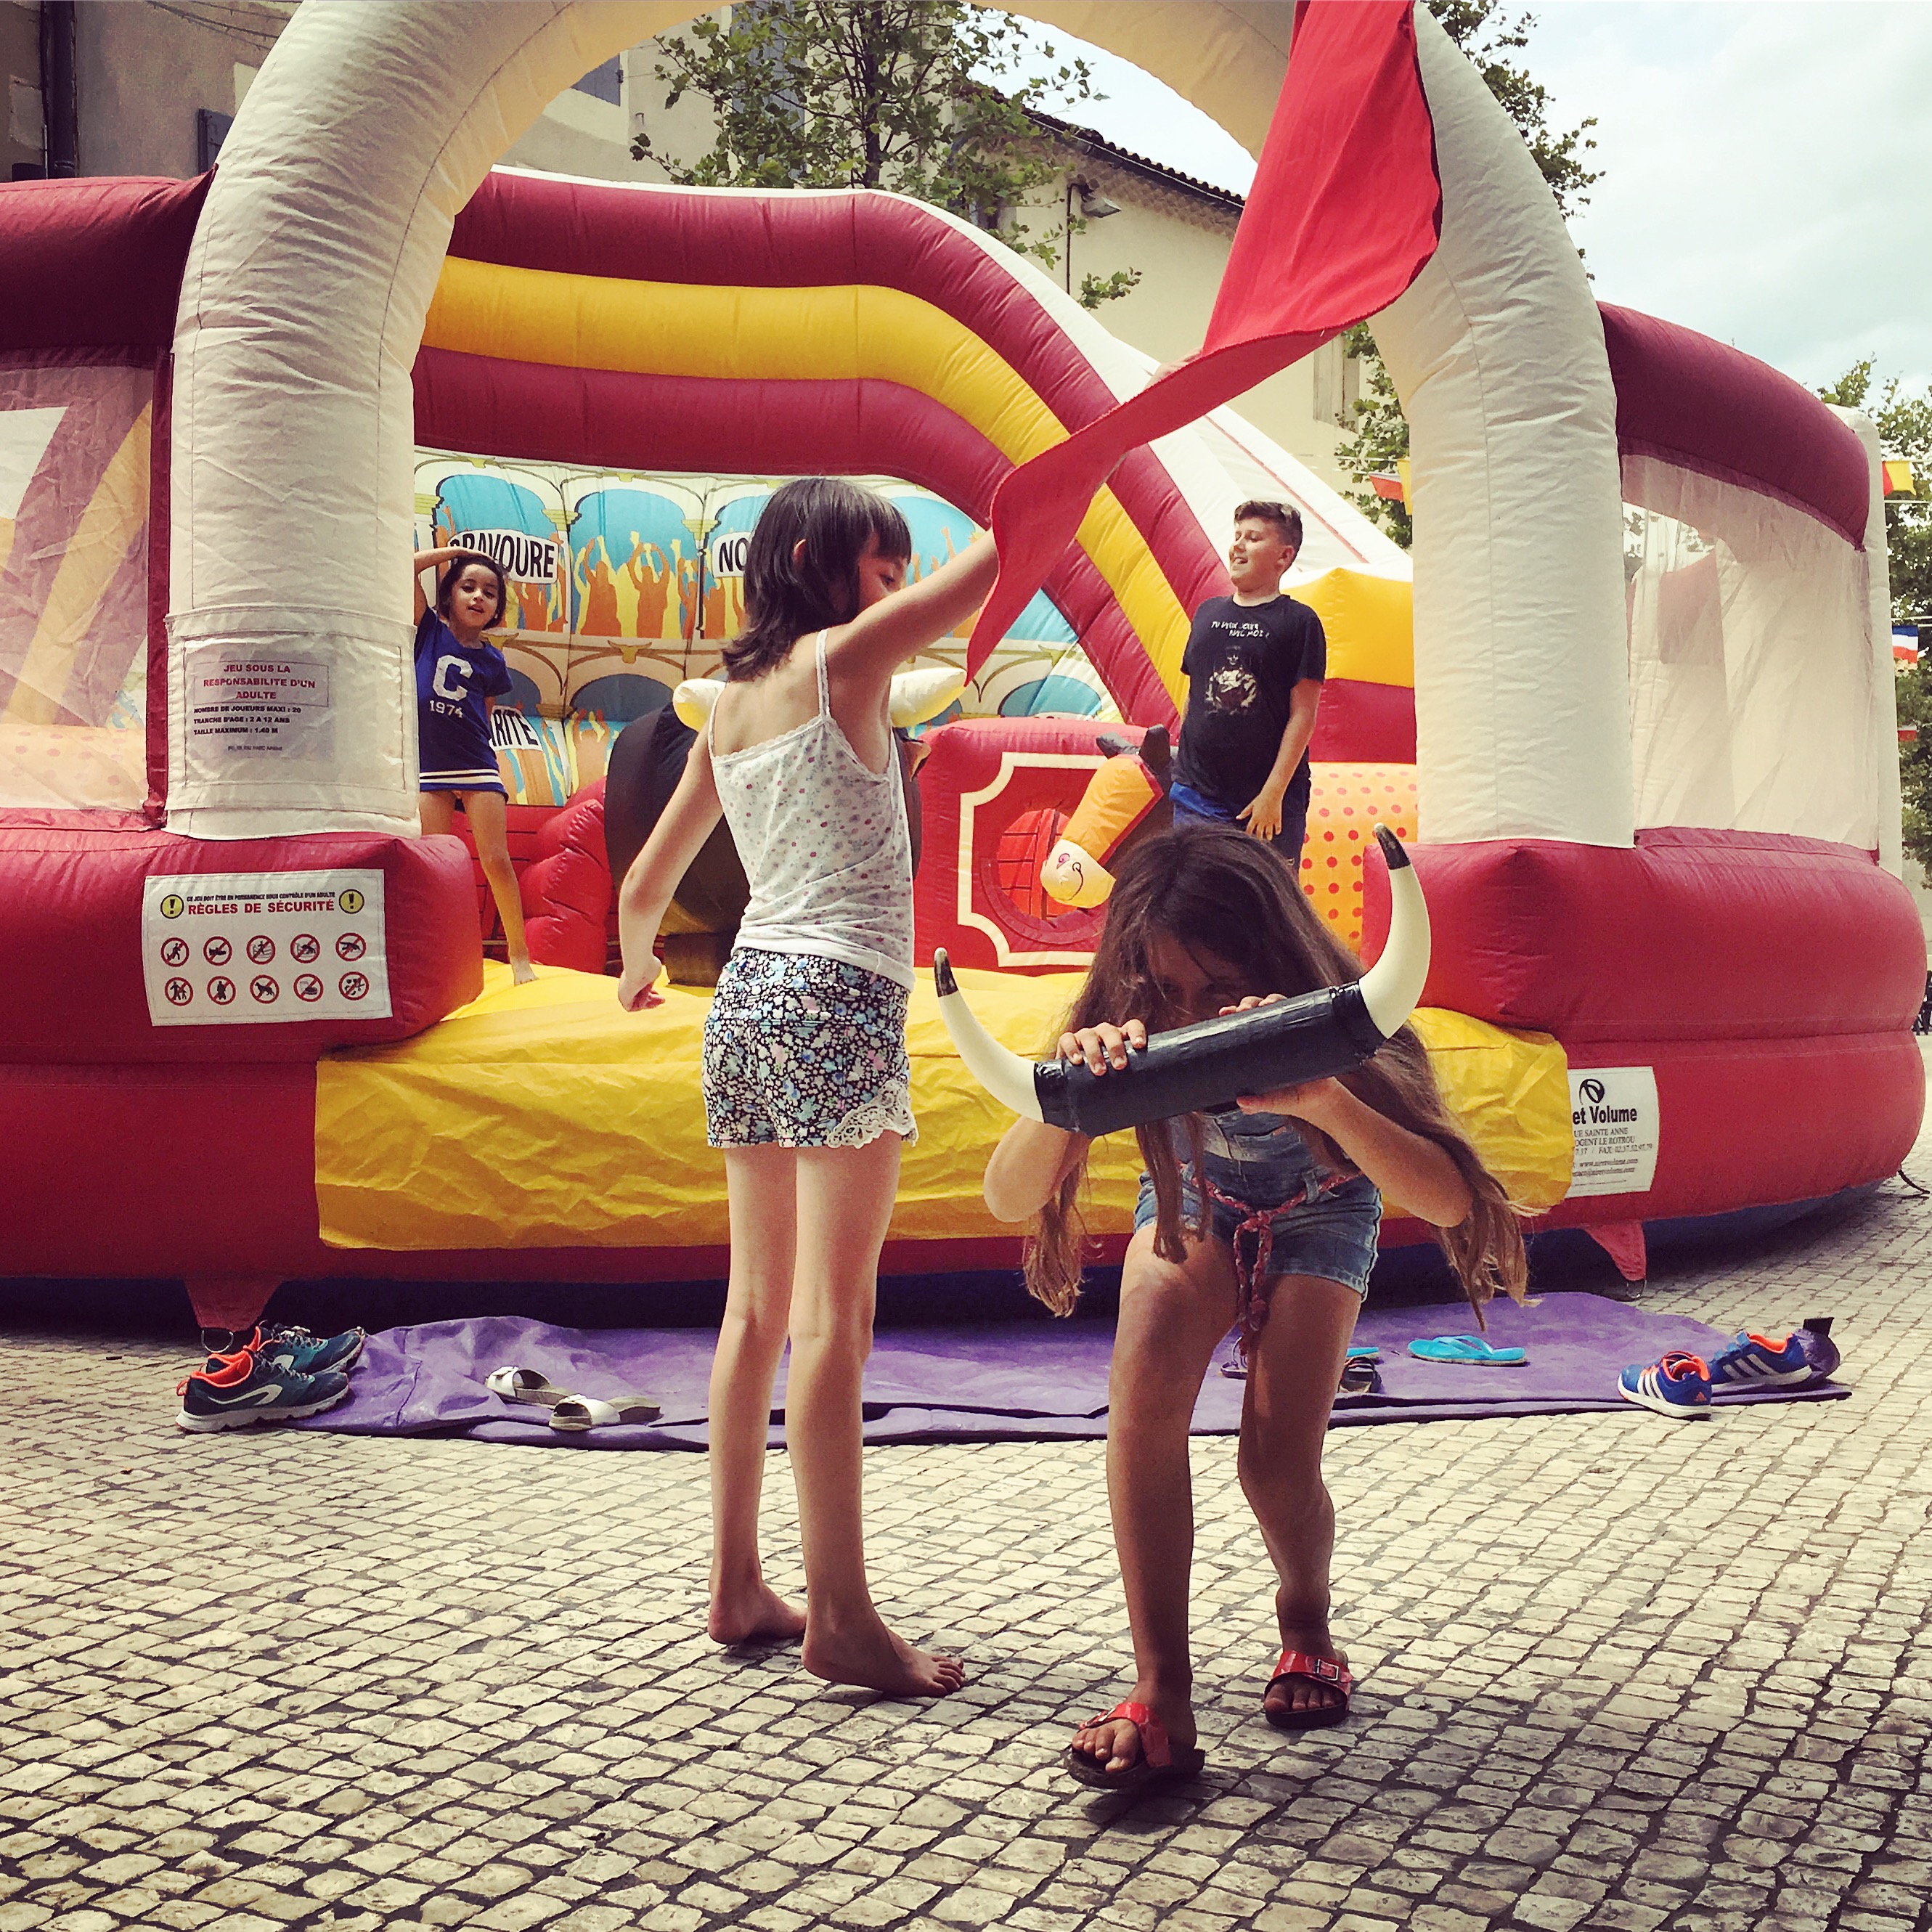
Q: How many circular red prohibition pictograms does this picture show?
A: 10